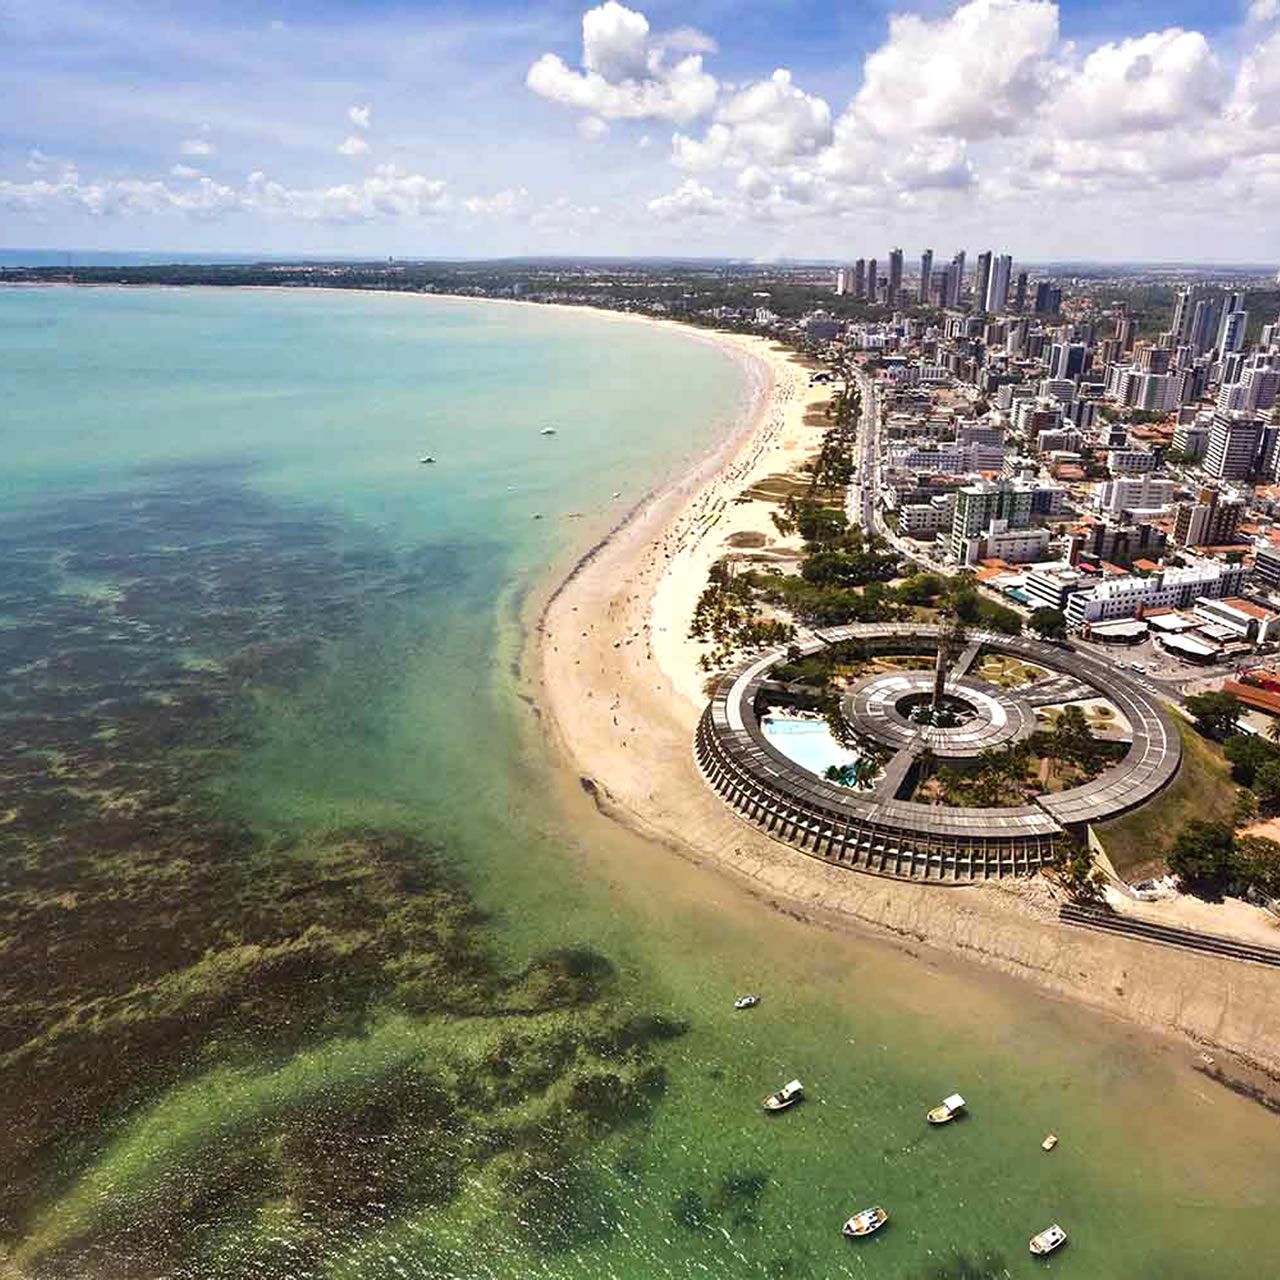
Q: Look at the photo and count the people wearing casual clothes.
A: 0